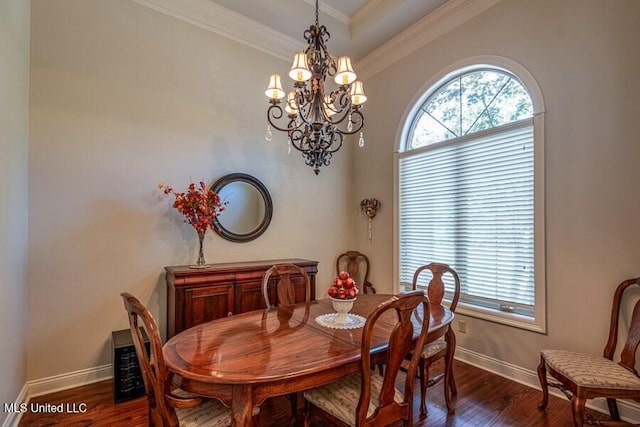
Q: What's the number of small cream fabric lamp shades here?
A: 6